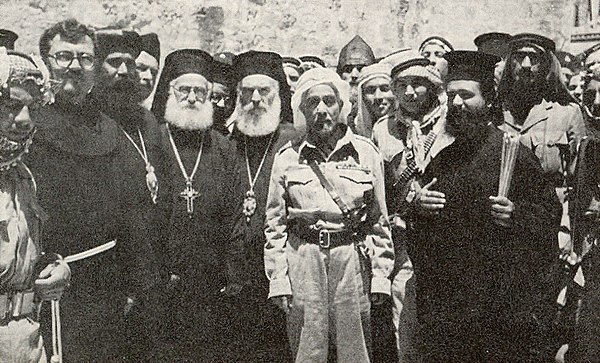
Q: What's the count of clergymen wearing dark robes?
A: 5